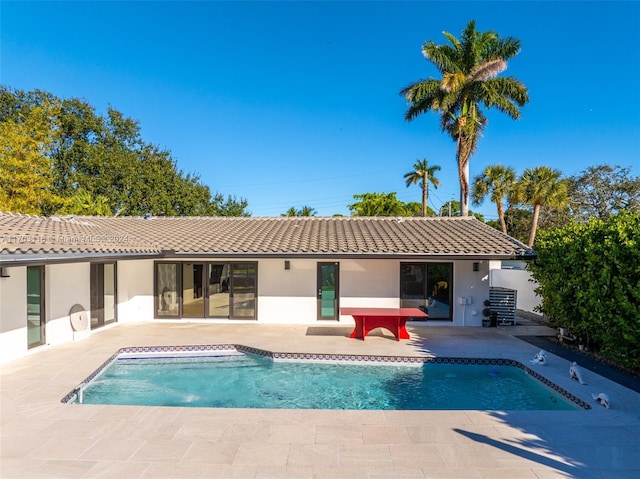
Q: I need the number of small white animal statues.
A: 3